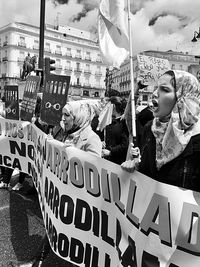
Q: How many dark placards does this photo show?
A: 3